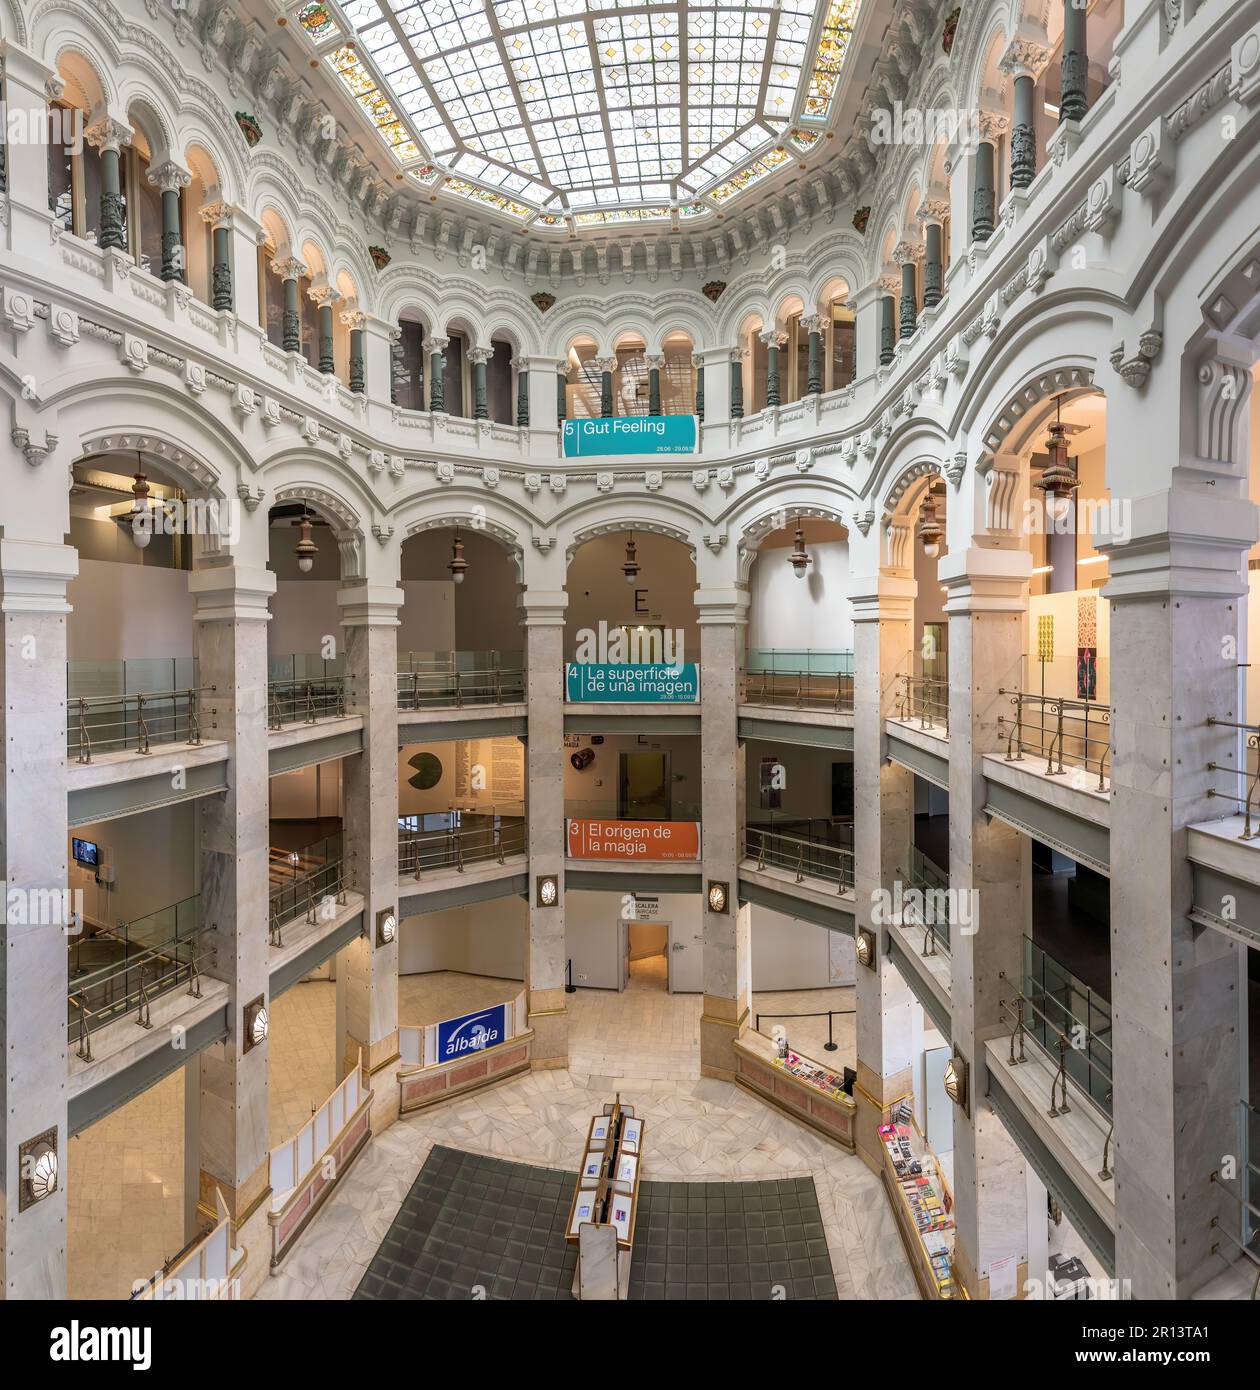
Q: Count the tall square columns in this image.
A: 8